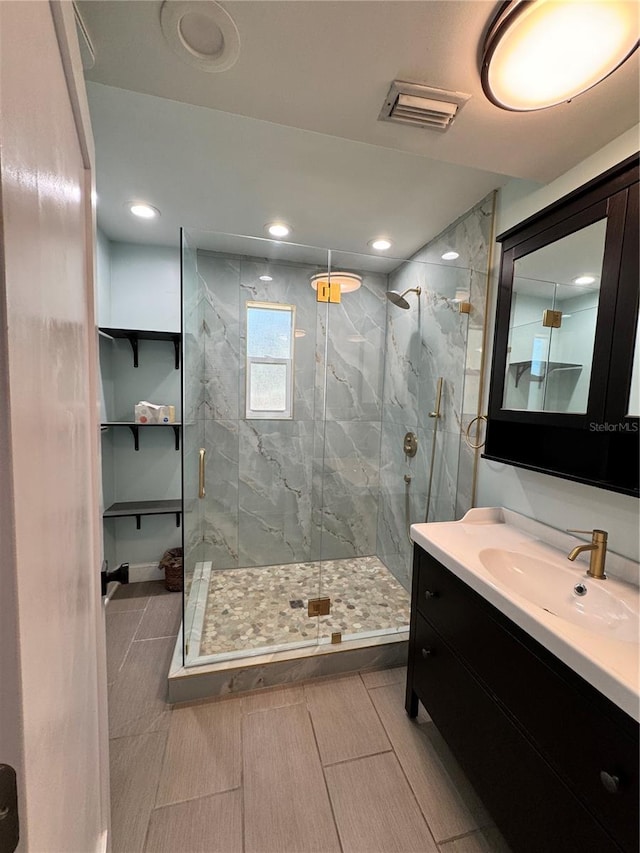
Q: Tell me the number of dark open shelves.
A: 3